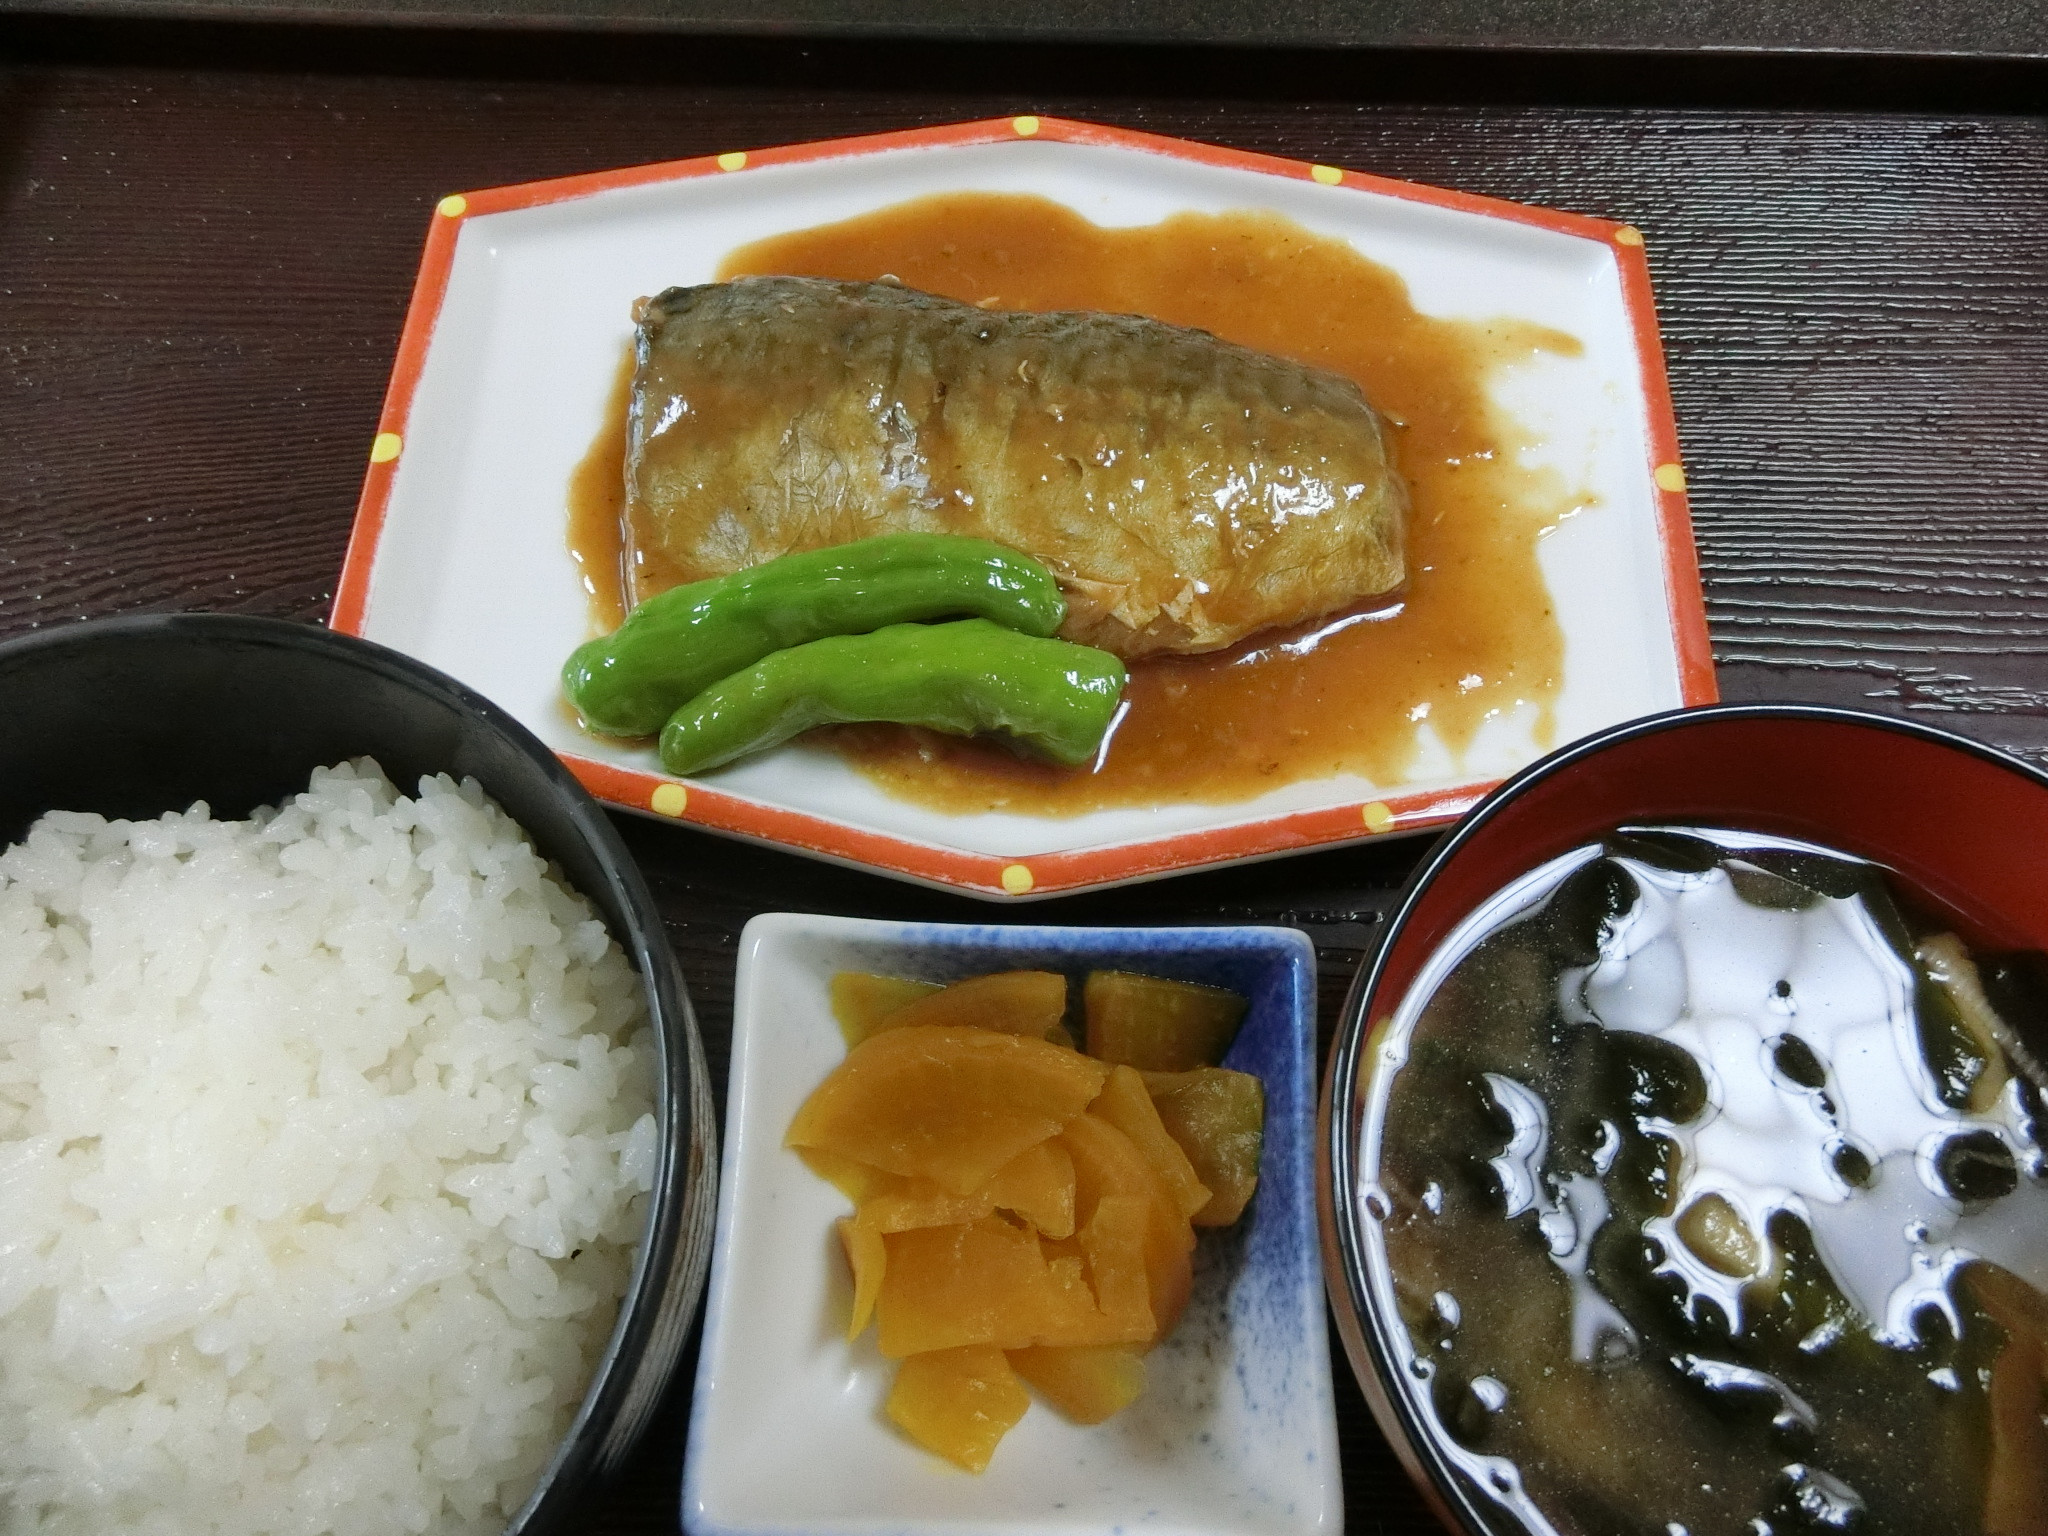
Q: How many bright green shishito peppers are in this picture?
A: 2